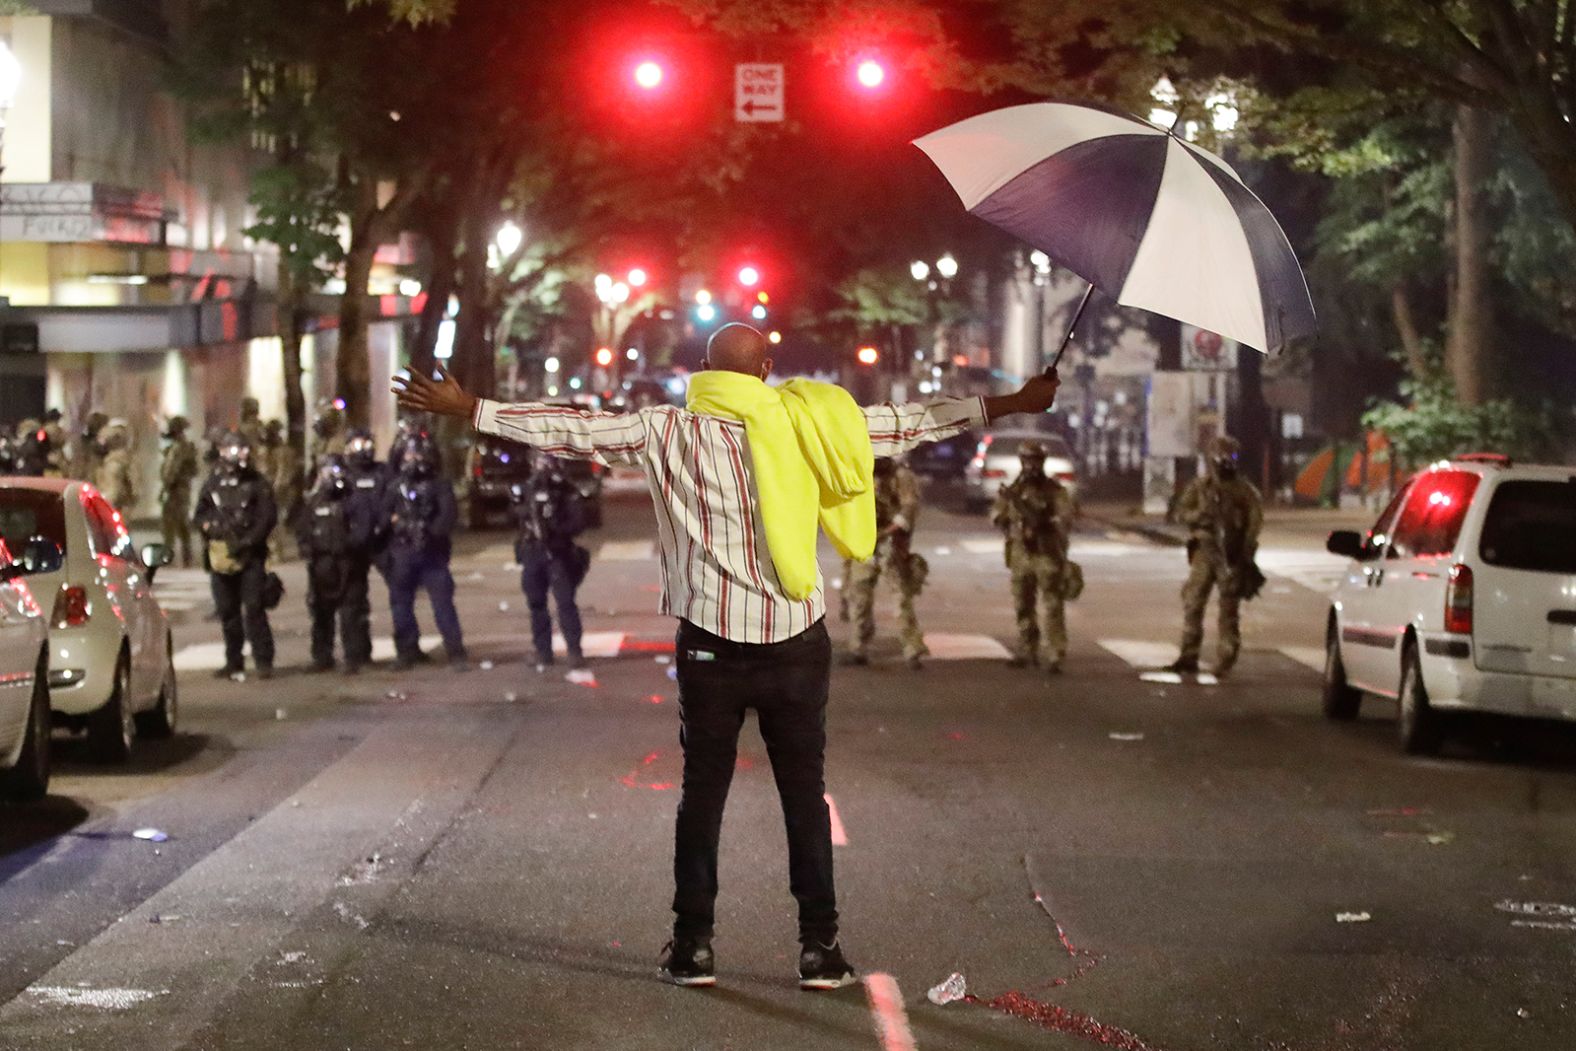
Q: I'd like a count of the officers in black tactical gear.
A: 5